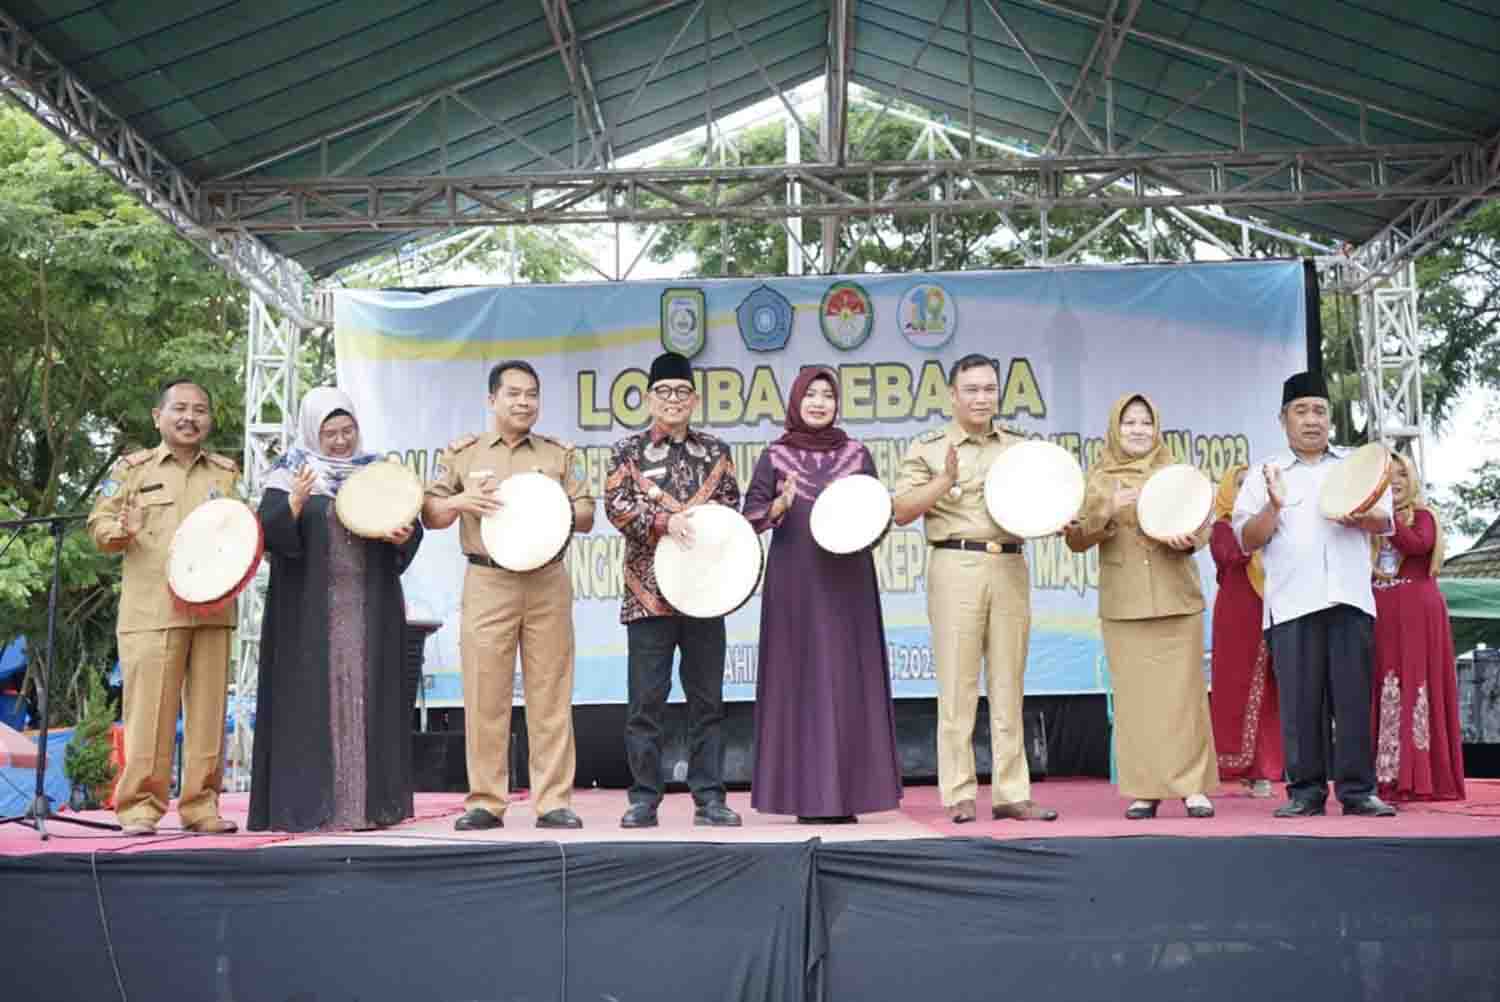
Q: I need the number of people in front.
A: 8